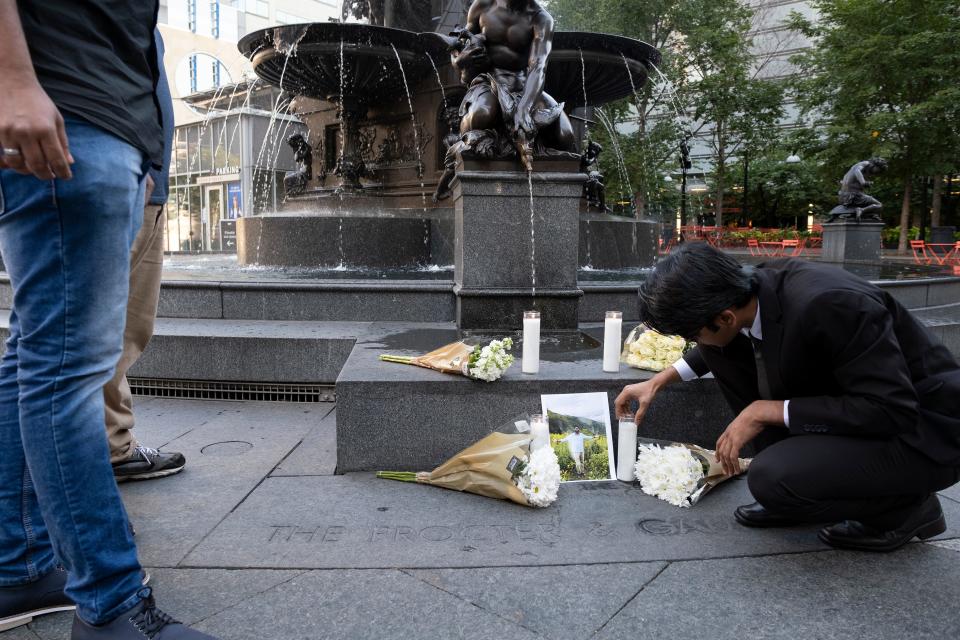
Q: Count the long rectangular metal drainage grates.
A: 1